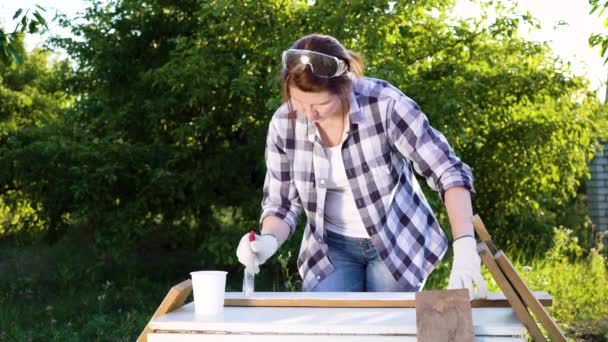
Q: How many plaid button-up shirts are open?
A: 1